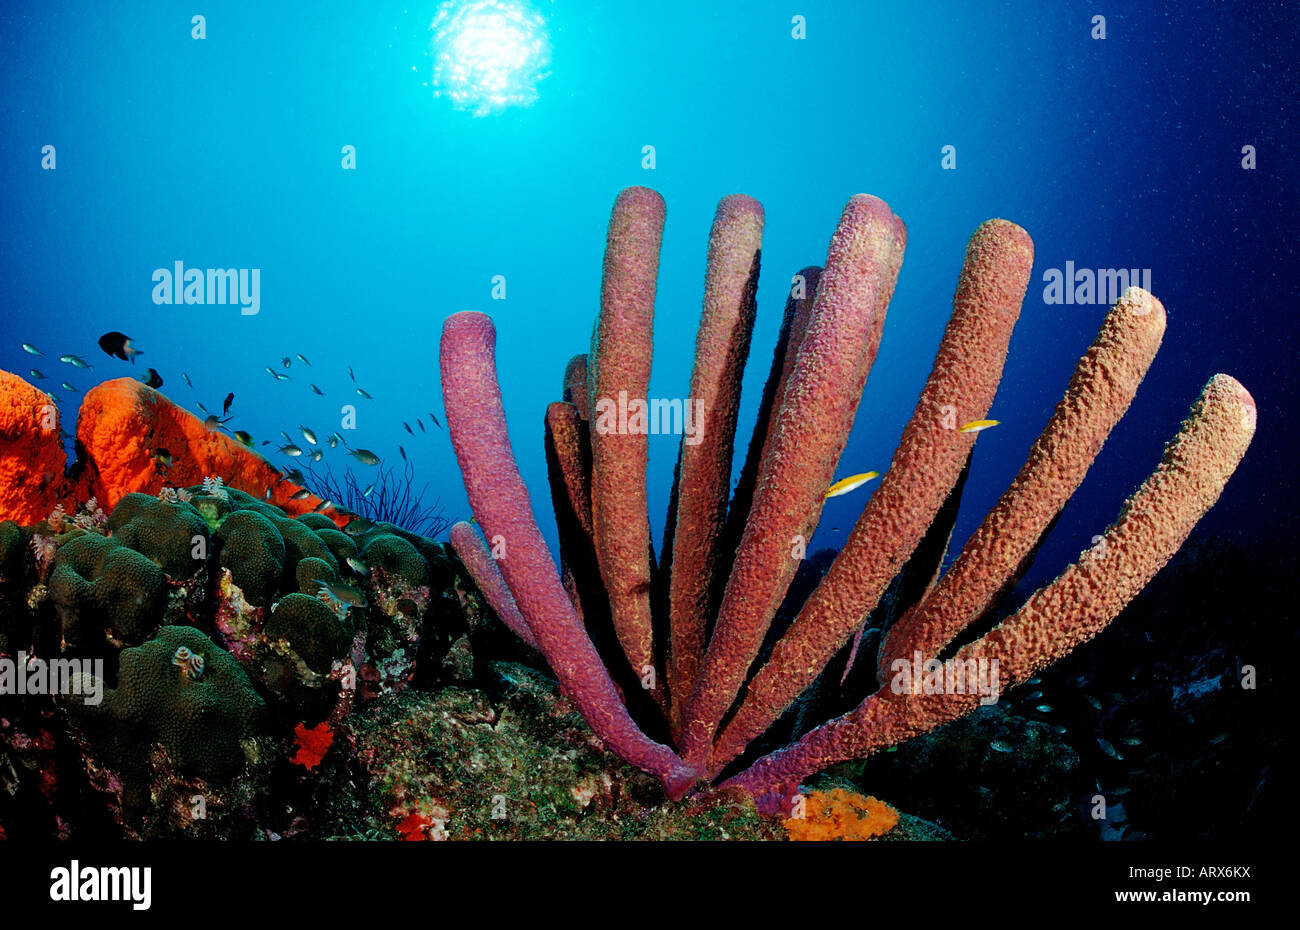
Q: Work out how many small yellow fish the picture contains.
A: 2